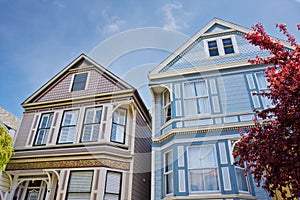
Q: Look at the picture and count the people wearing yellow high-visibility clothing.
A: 0